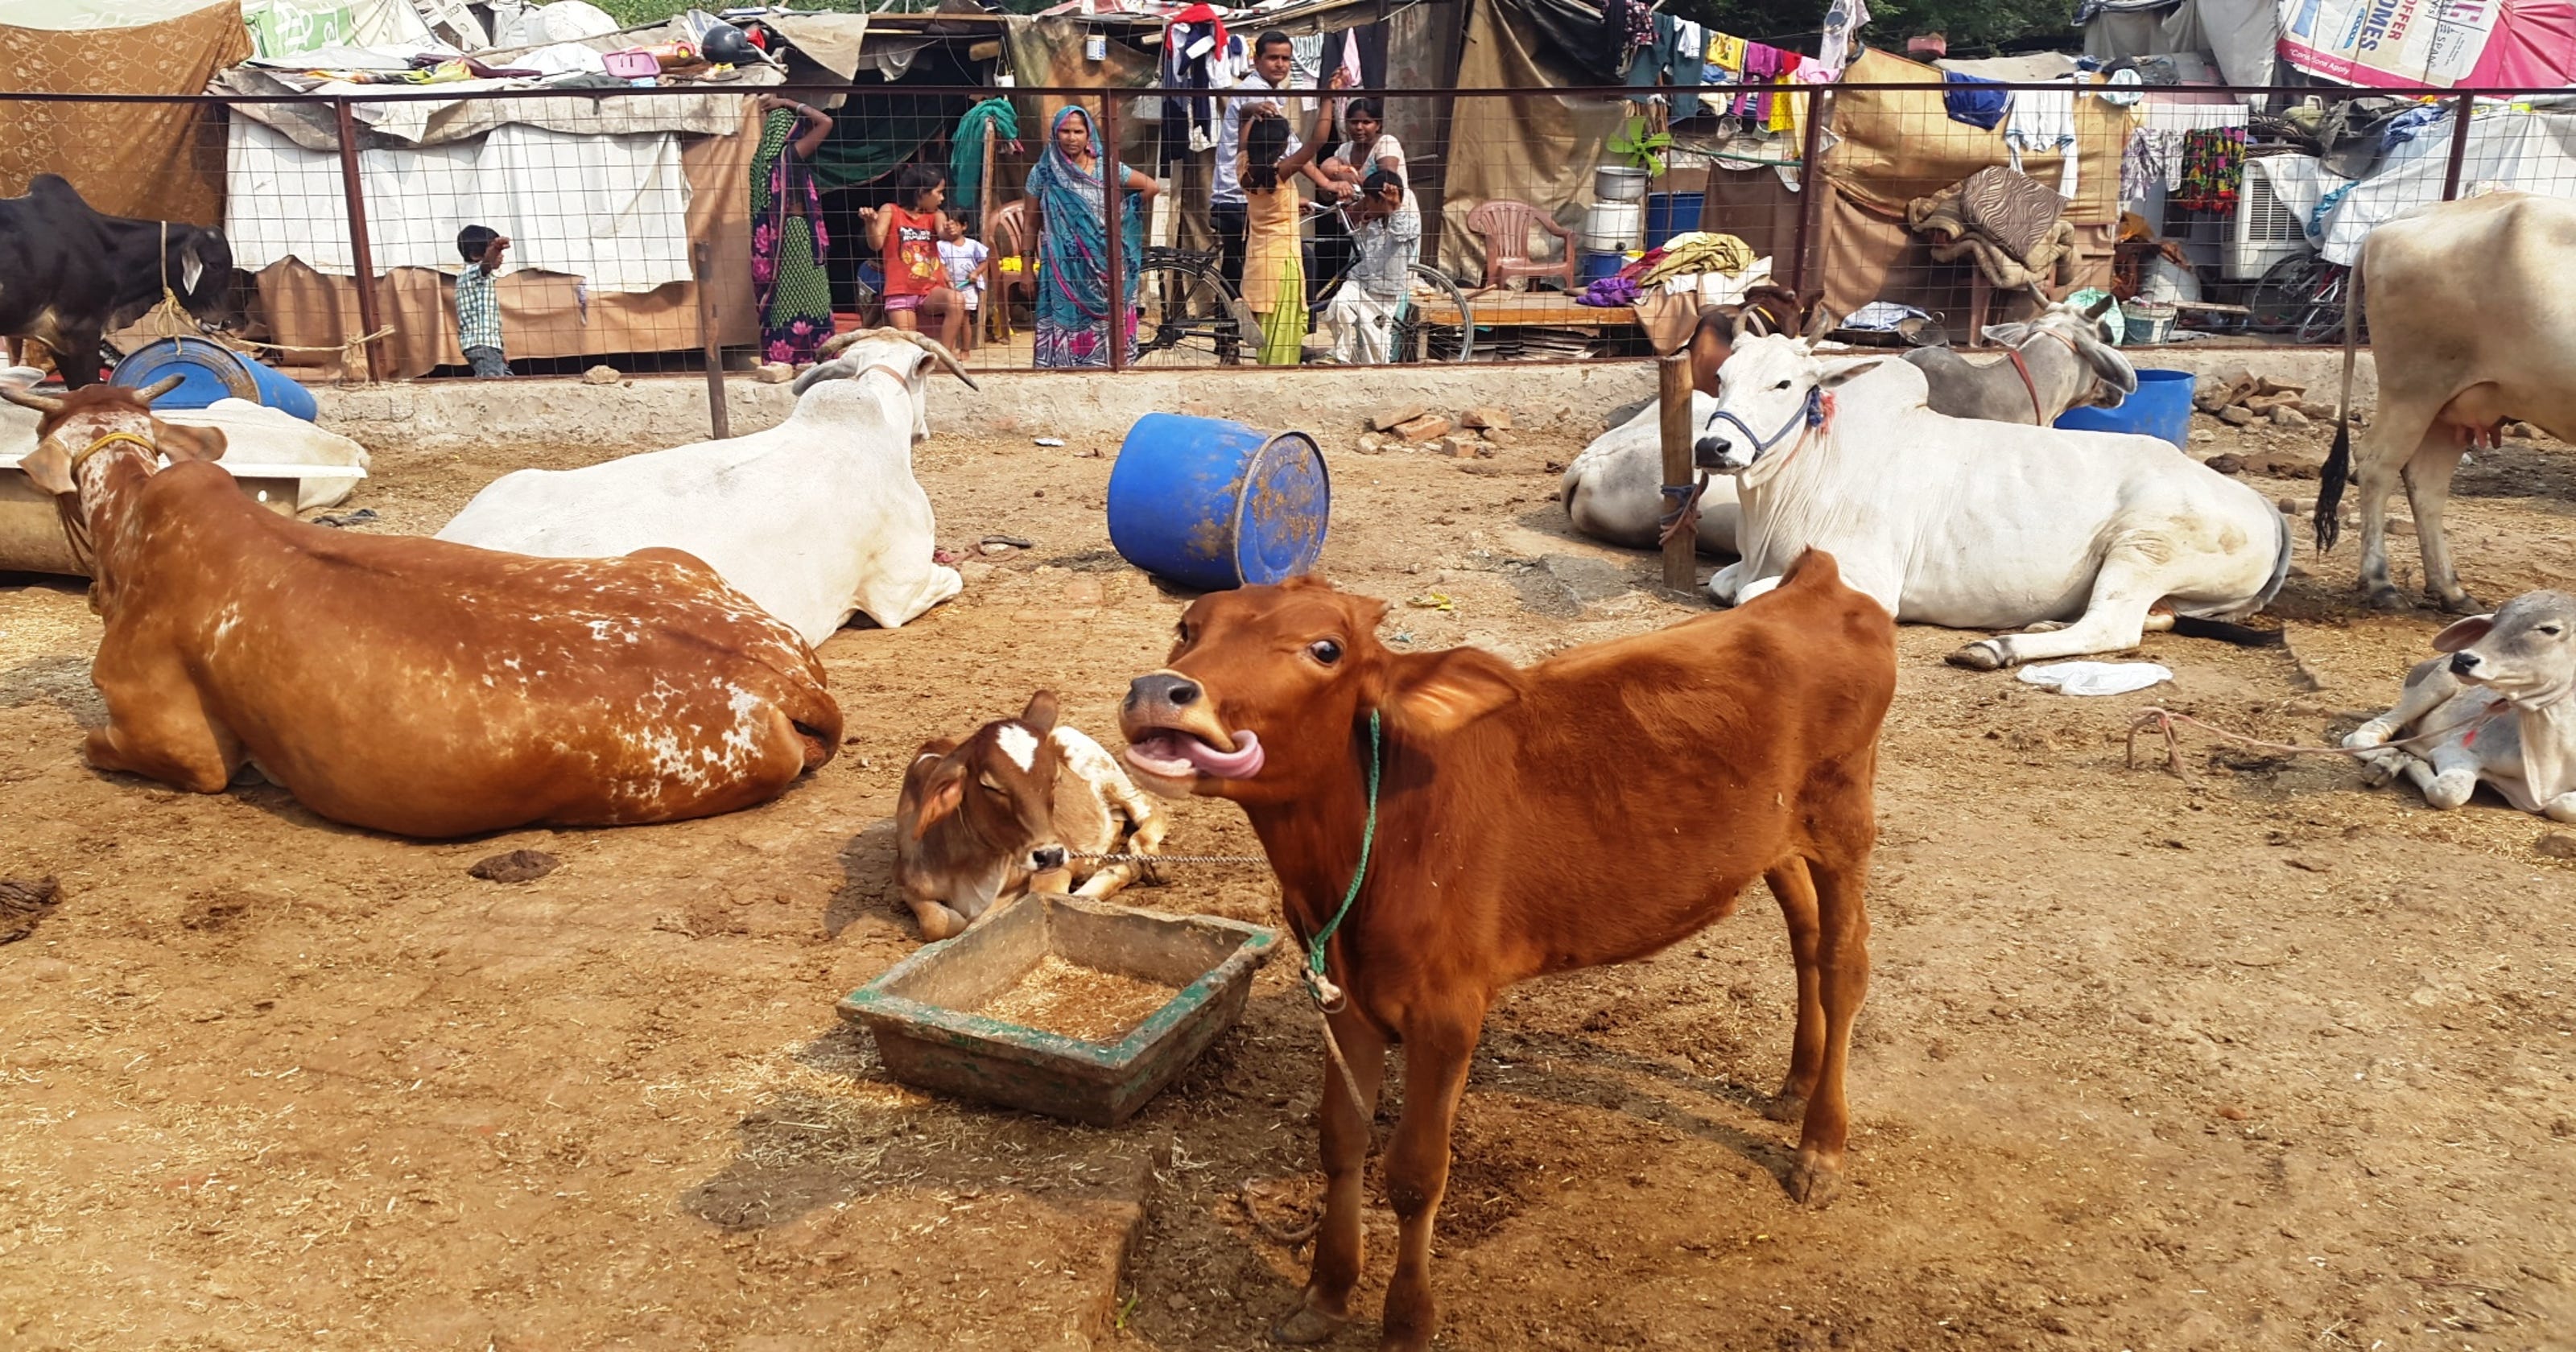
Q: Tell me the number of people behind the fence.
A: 9